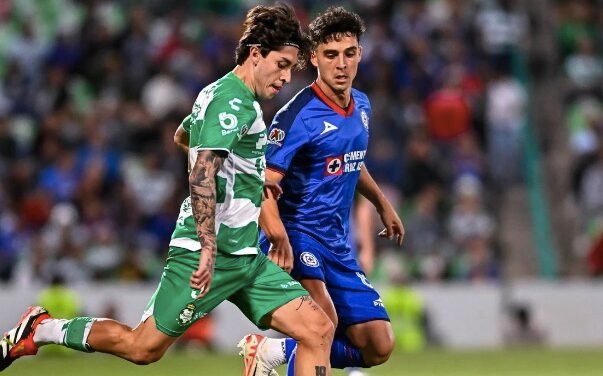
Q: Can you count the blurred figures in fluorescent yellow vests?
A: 2